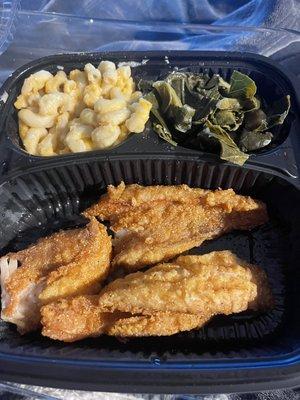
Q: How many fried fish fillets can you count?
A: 3